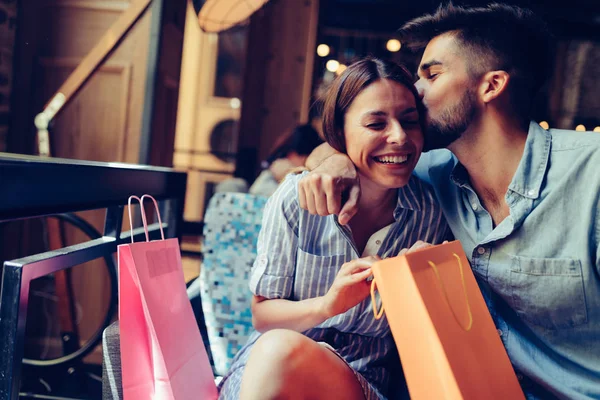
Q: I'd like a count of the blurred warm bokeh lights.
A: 7